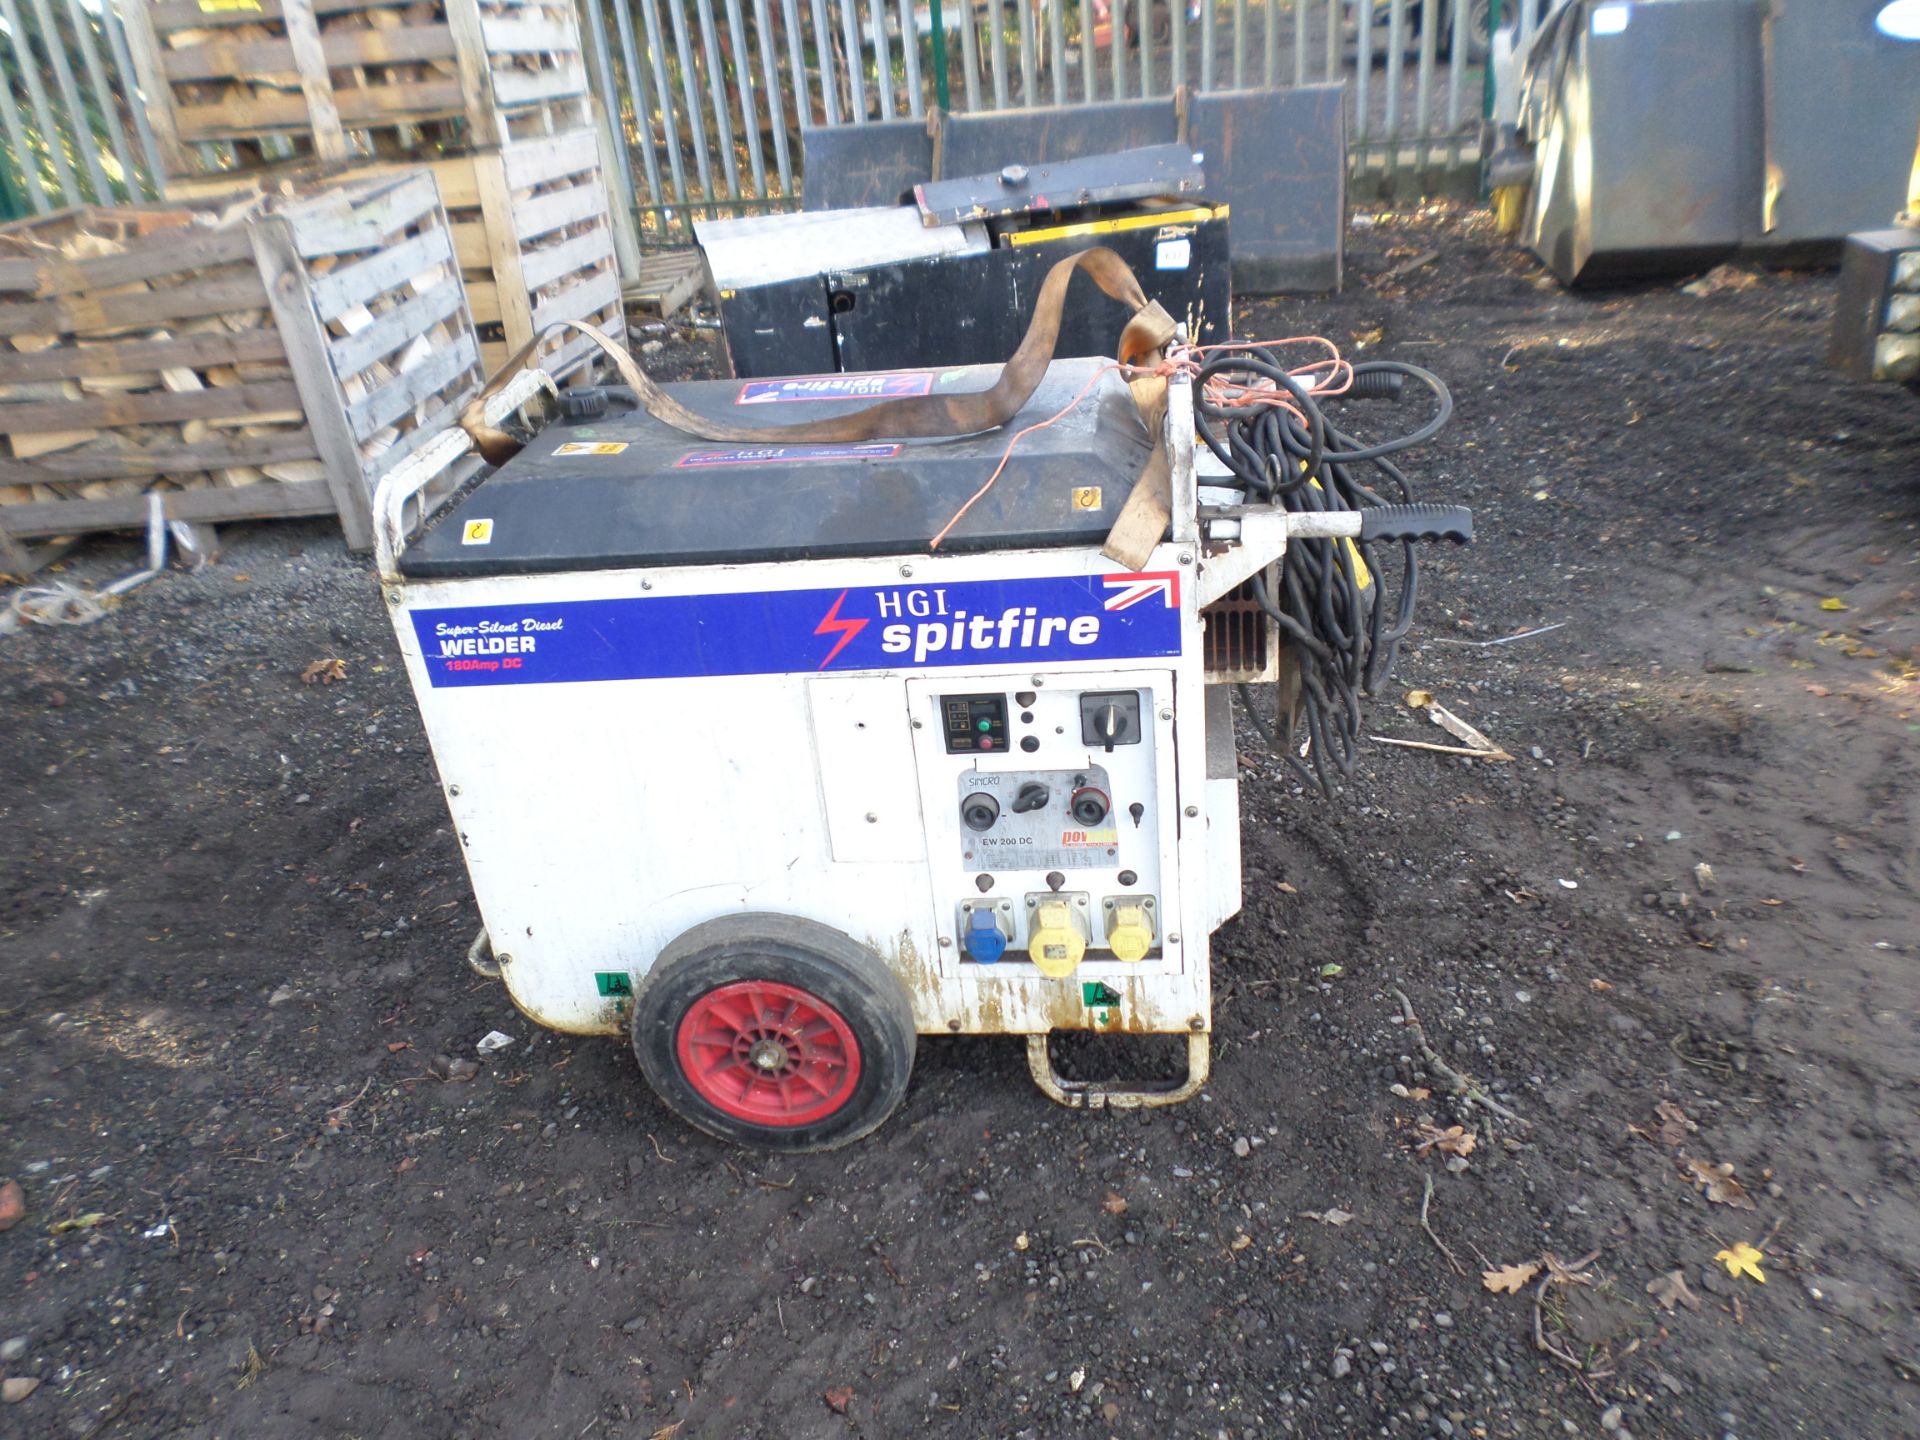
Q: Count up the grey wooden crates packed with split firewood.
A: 3